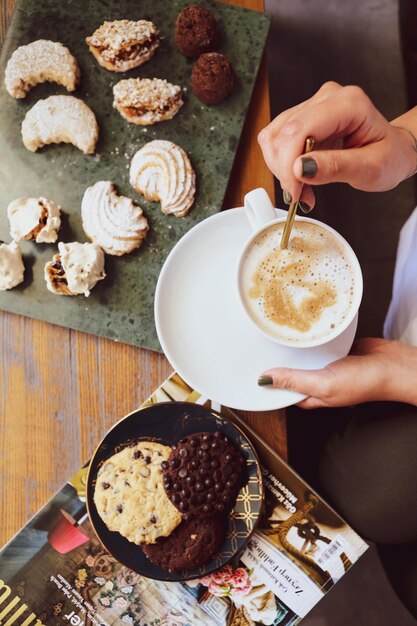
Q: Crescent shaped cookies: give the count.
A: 2